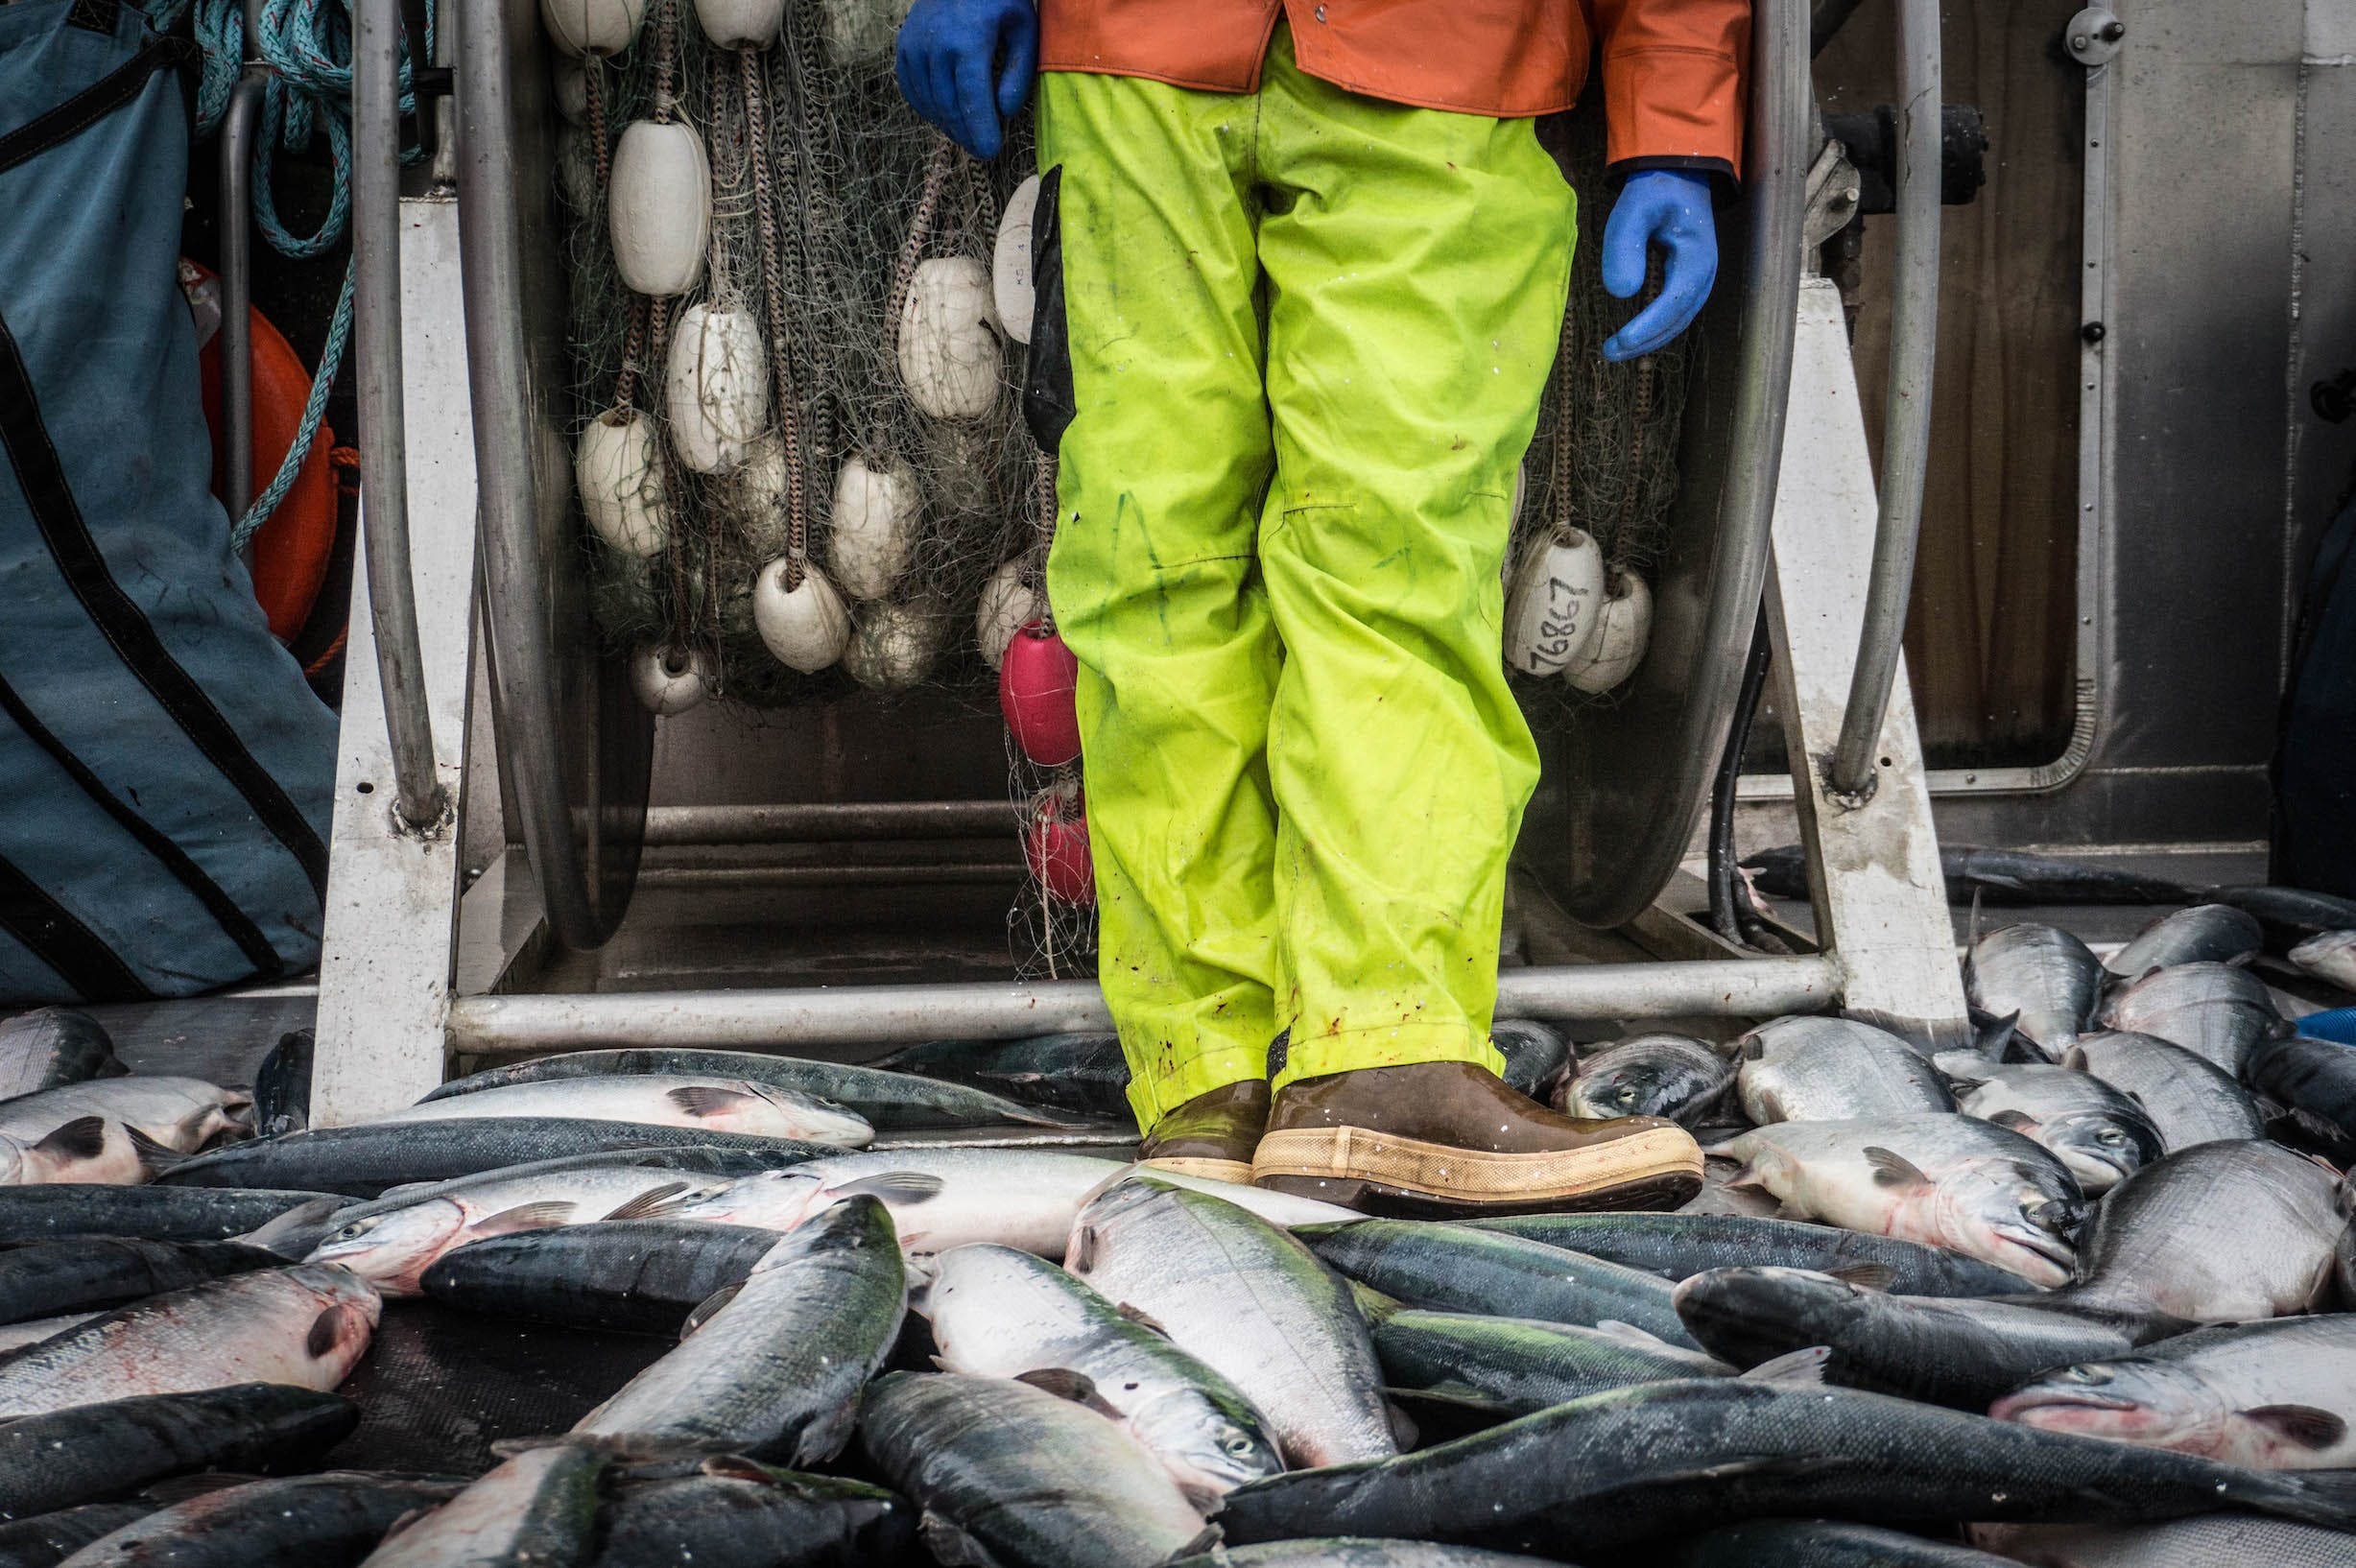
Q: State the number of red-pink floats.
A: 2